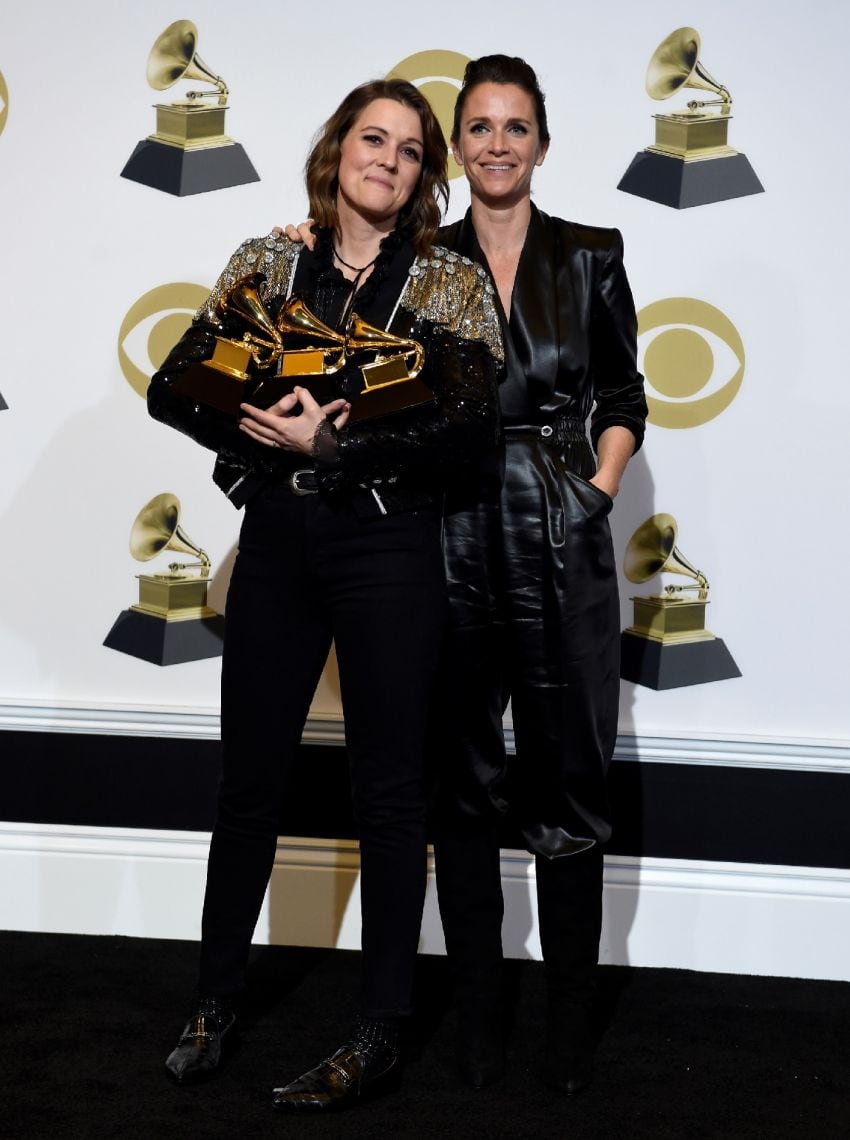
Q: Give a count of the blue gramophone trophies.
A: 0